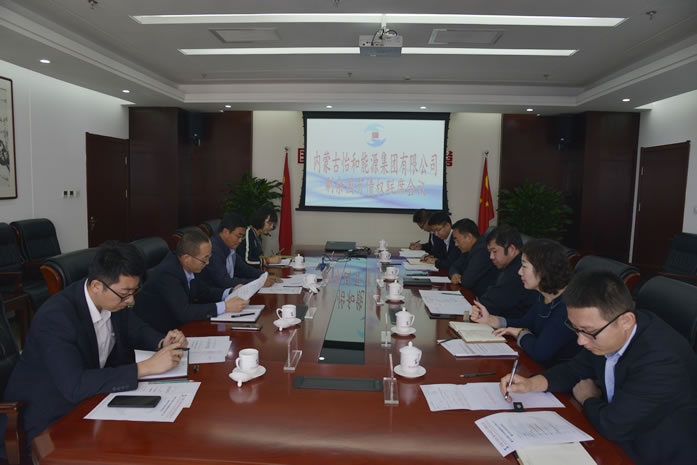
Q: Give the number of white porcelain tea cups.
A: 10